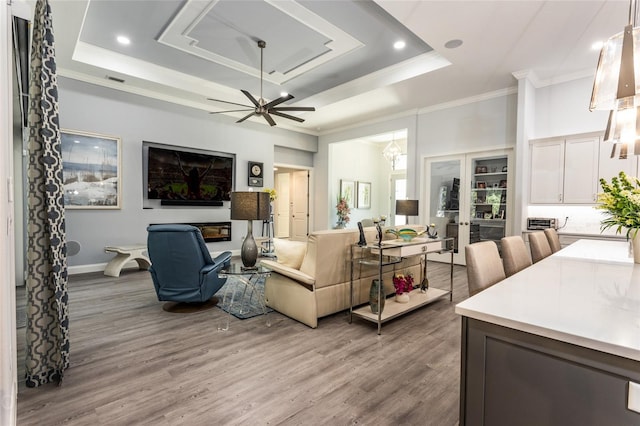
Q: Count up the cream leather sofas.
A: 1